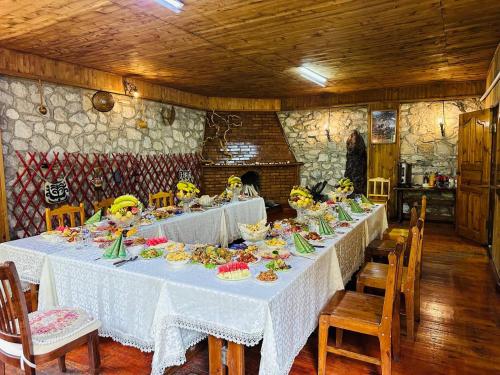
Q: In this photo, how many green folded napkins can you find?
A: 7